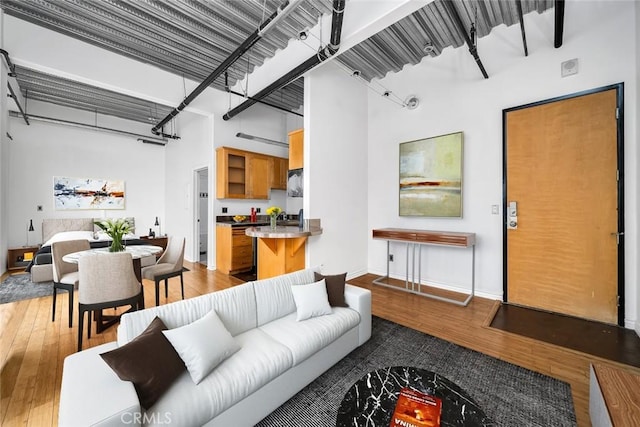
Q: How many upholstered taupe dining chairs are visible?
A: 3